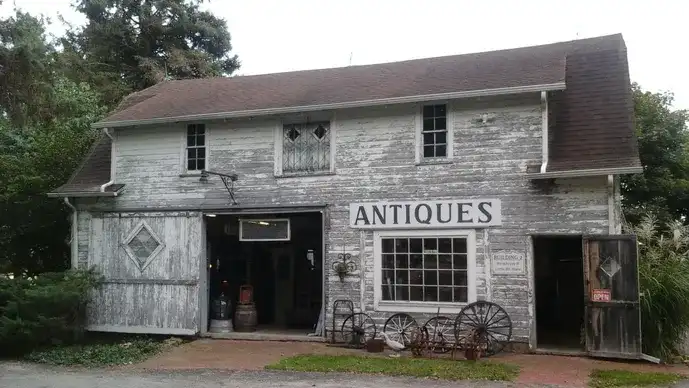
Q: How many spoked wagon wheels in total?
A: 4